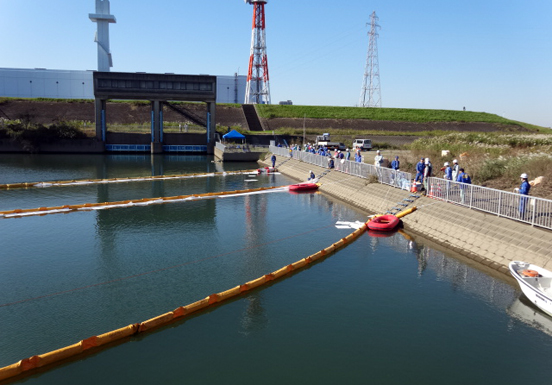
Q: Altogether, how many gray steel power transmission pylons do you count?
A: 1